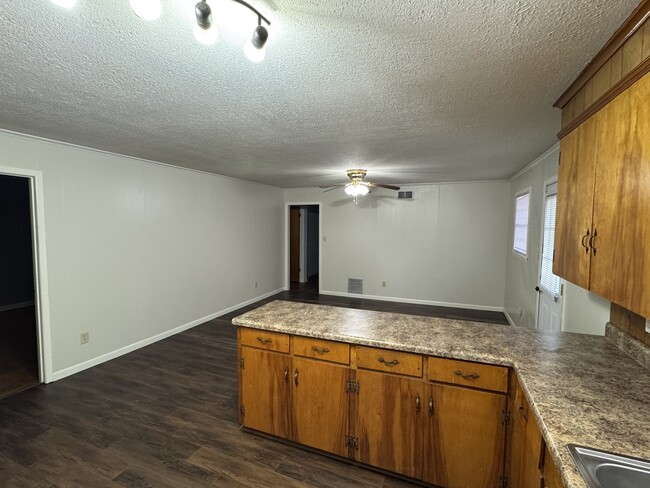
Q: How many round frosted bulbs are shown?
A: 4